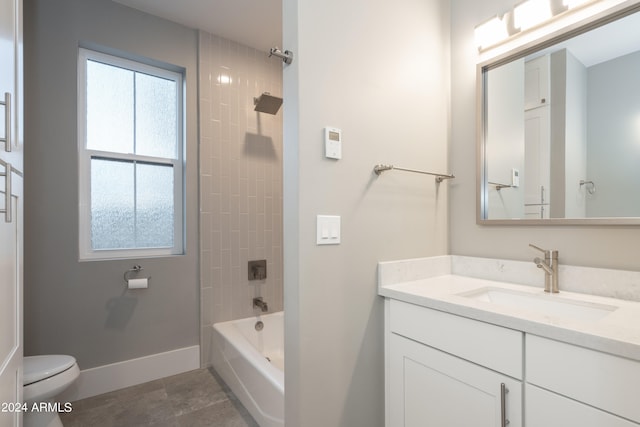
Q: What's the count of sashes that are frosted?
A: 2